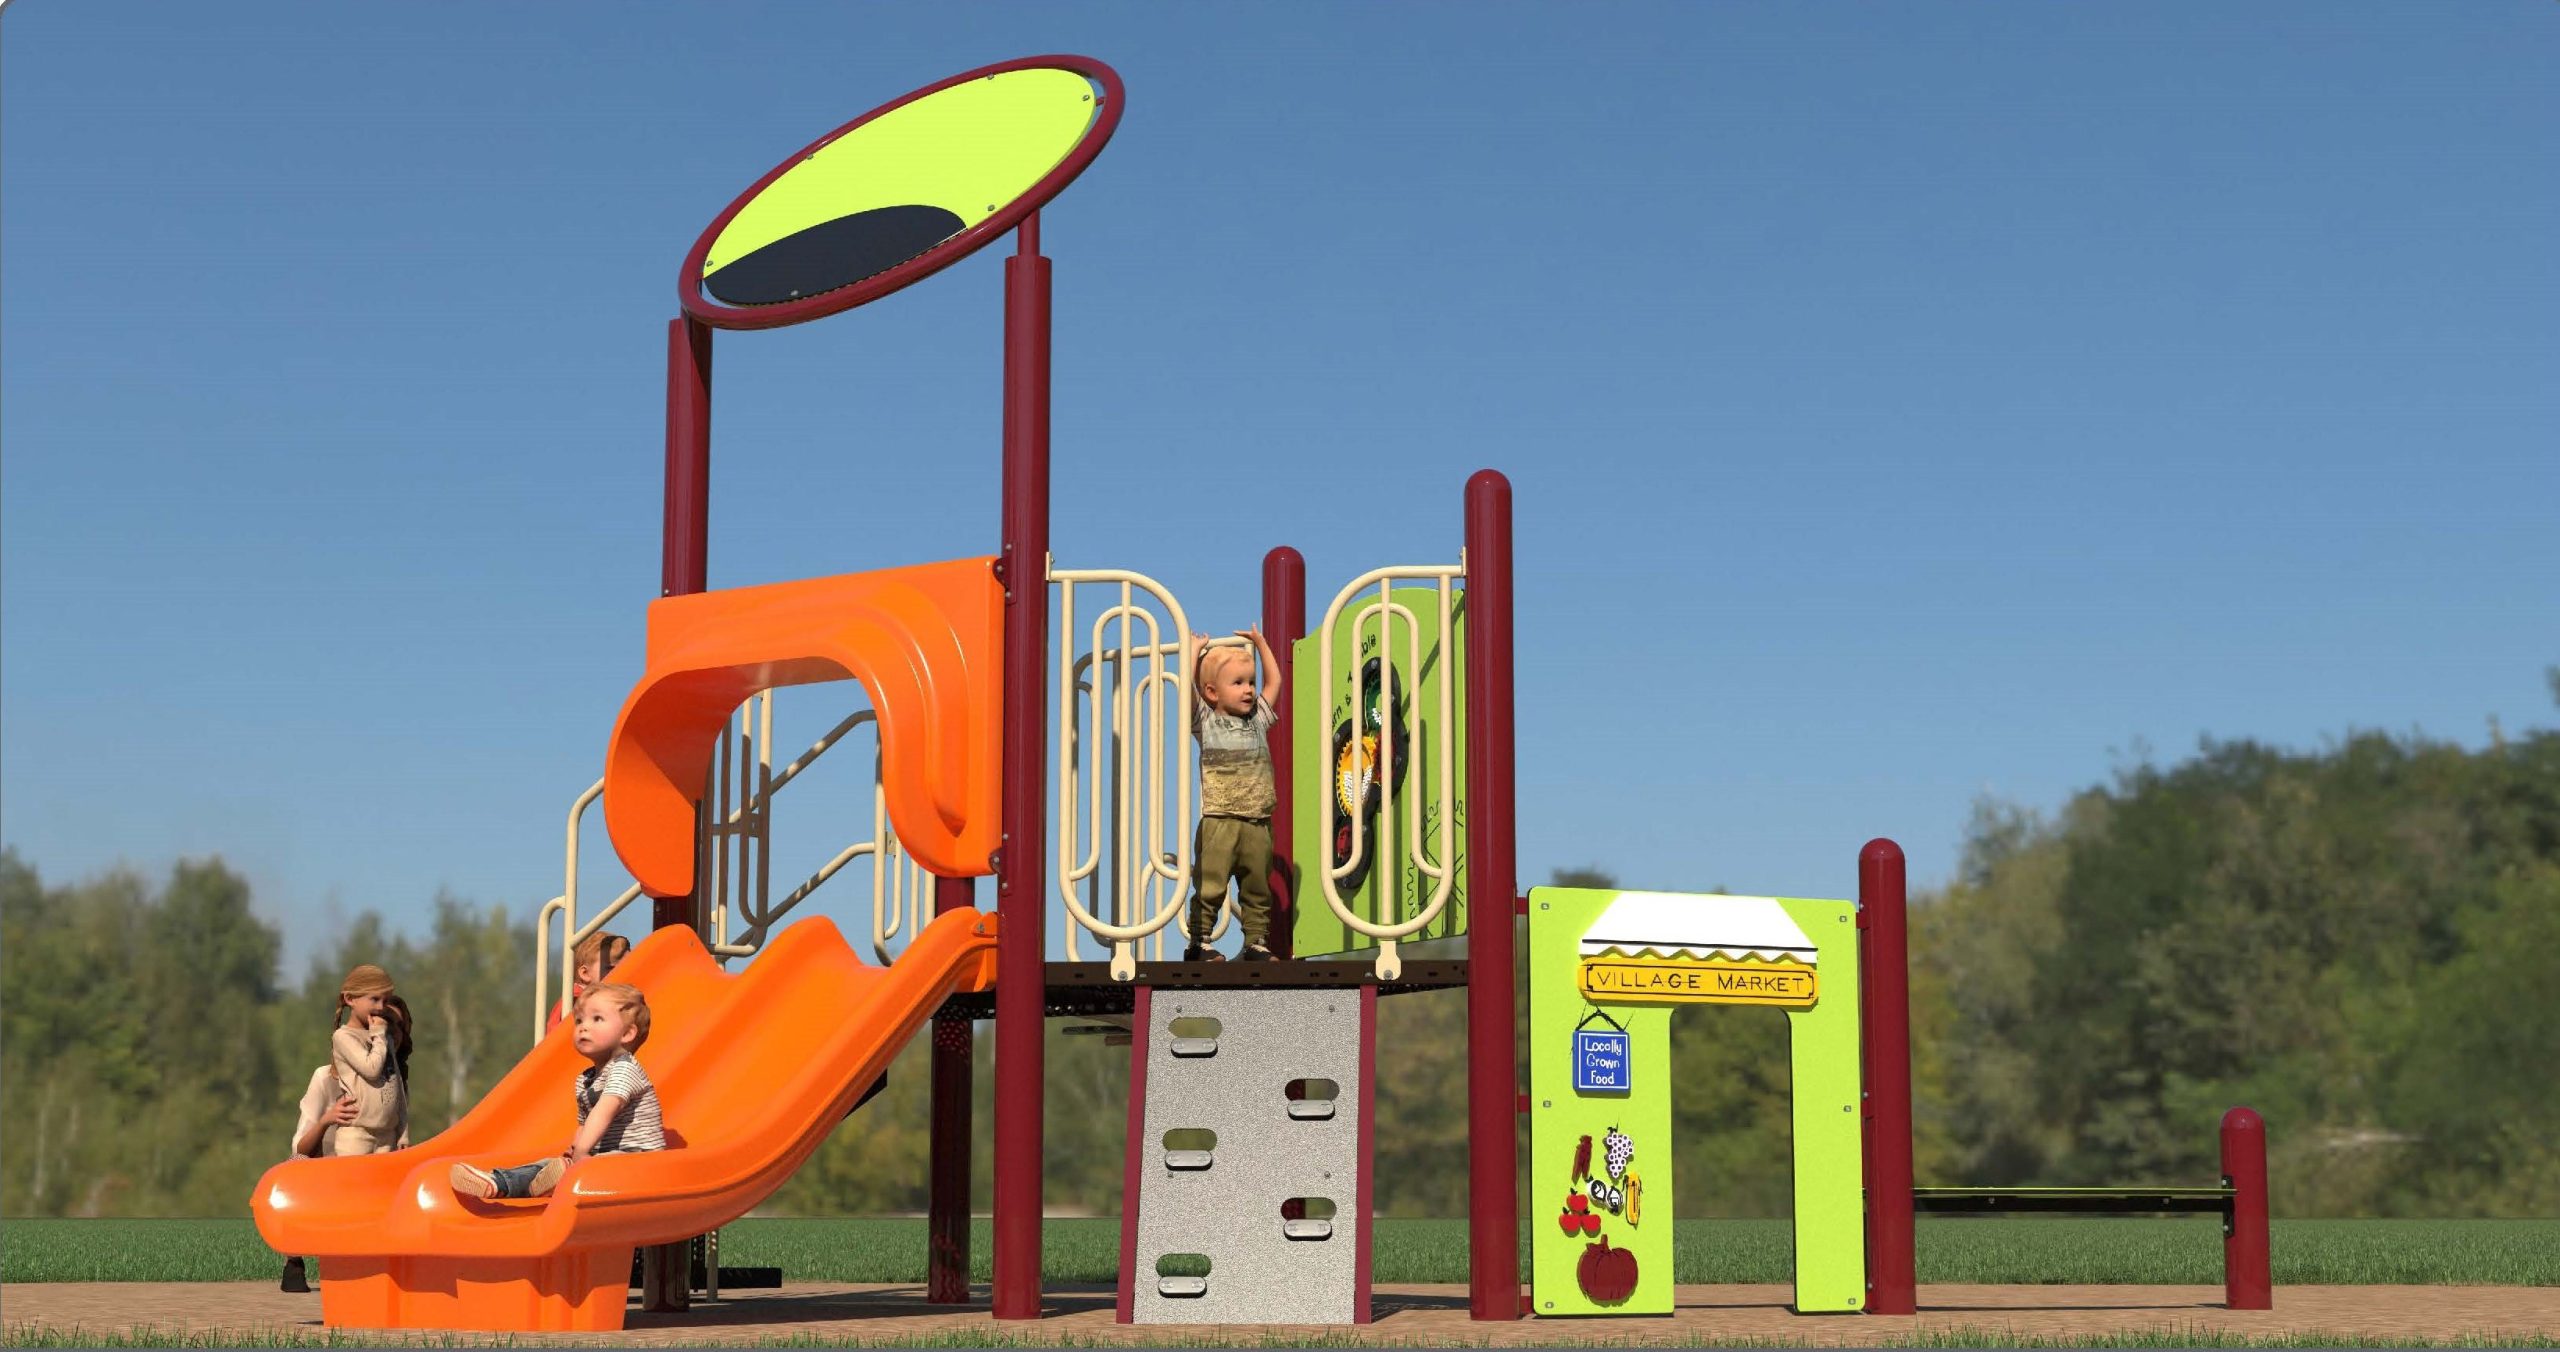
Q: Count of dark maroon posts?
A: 7